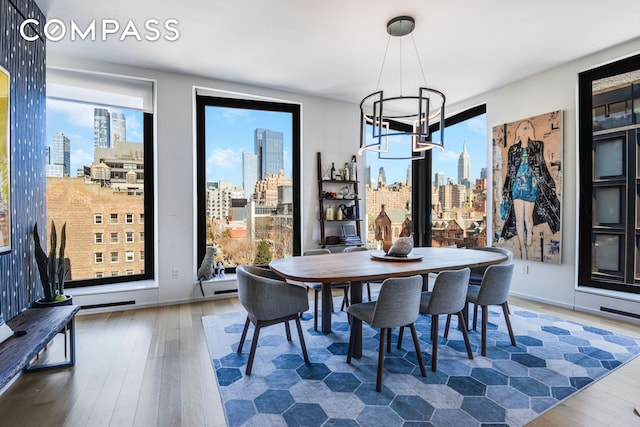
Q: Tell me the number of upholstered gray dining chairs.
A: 7